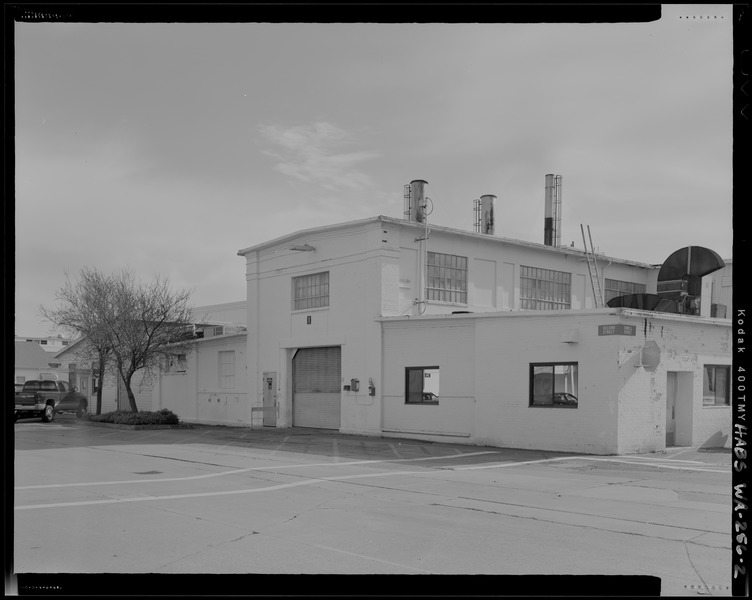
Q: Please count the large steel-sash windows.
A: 4